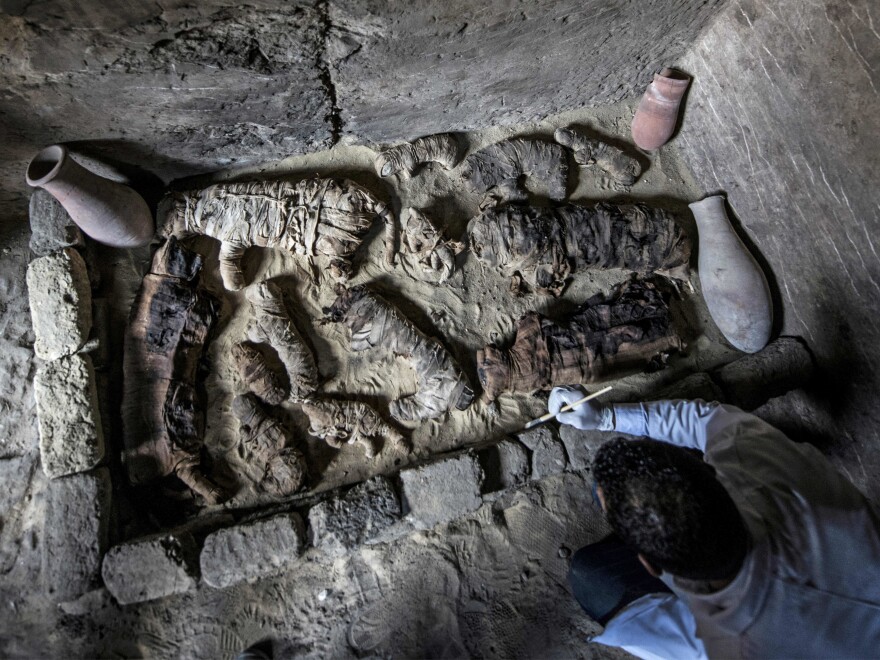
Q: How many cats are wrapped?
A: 13